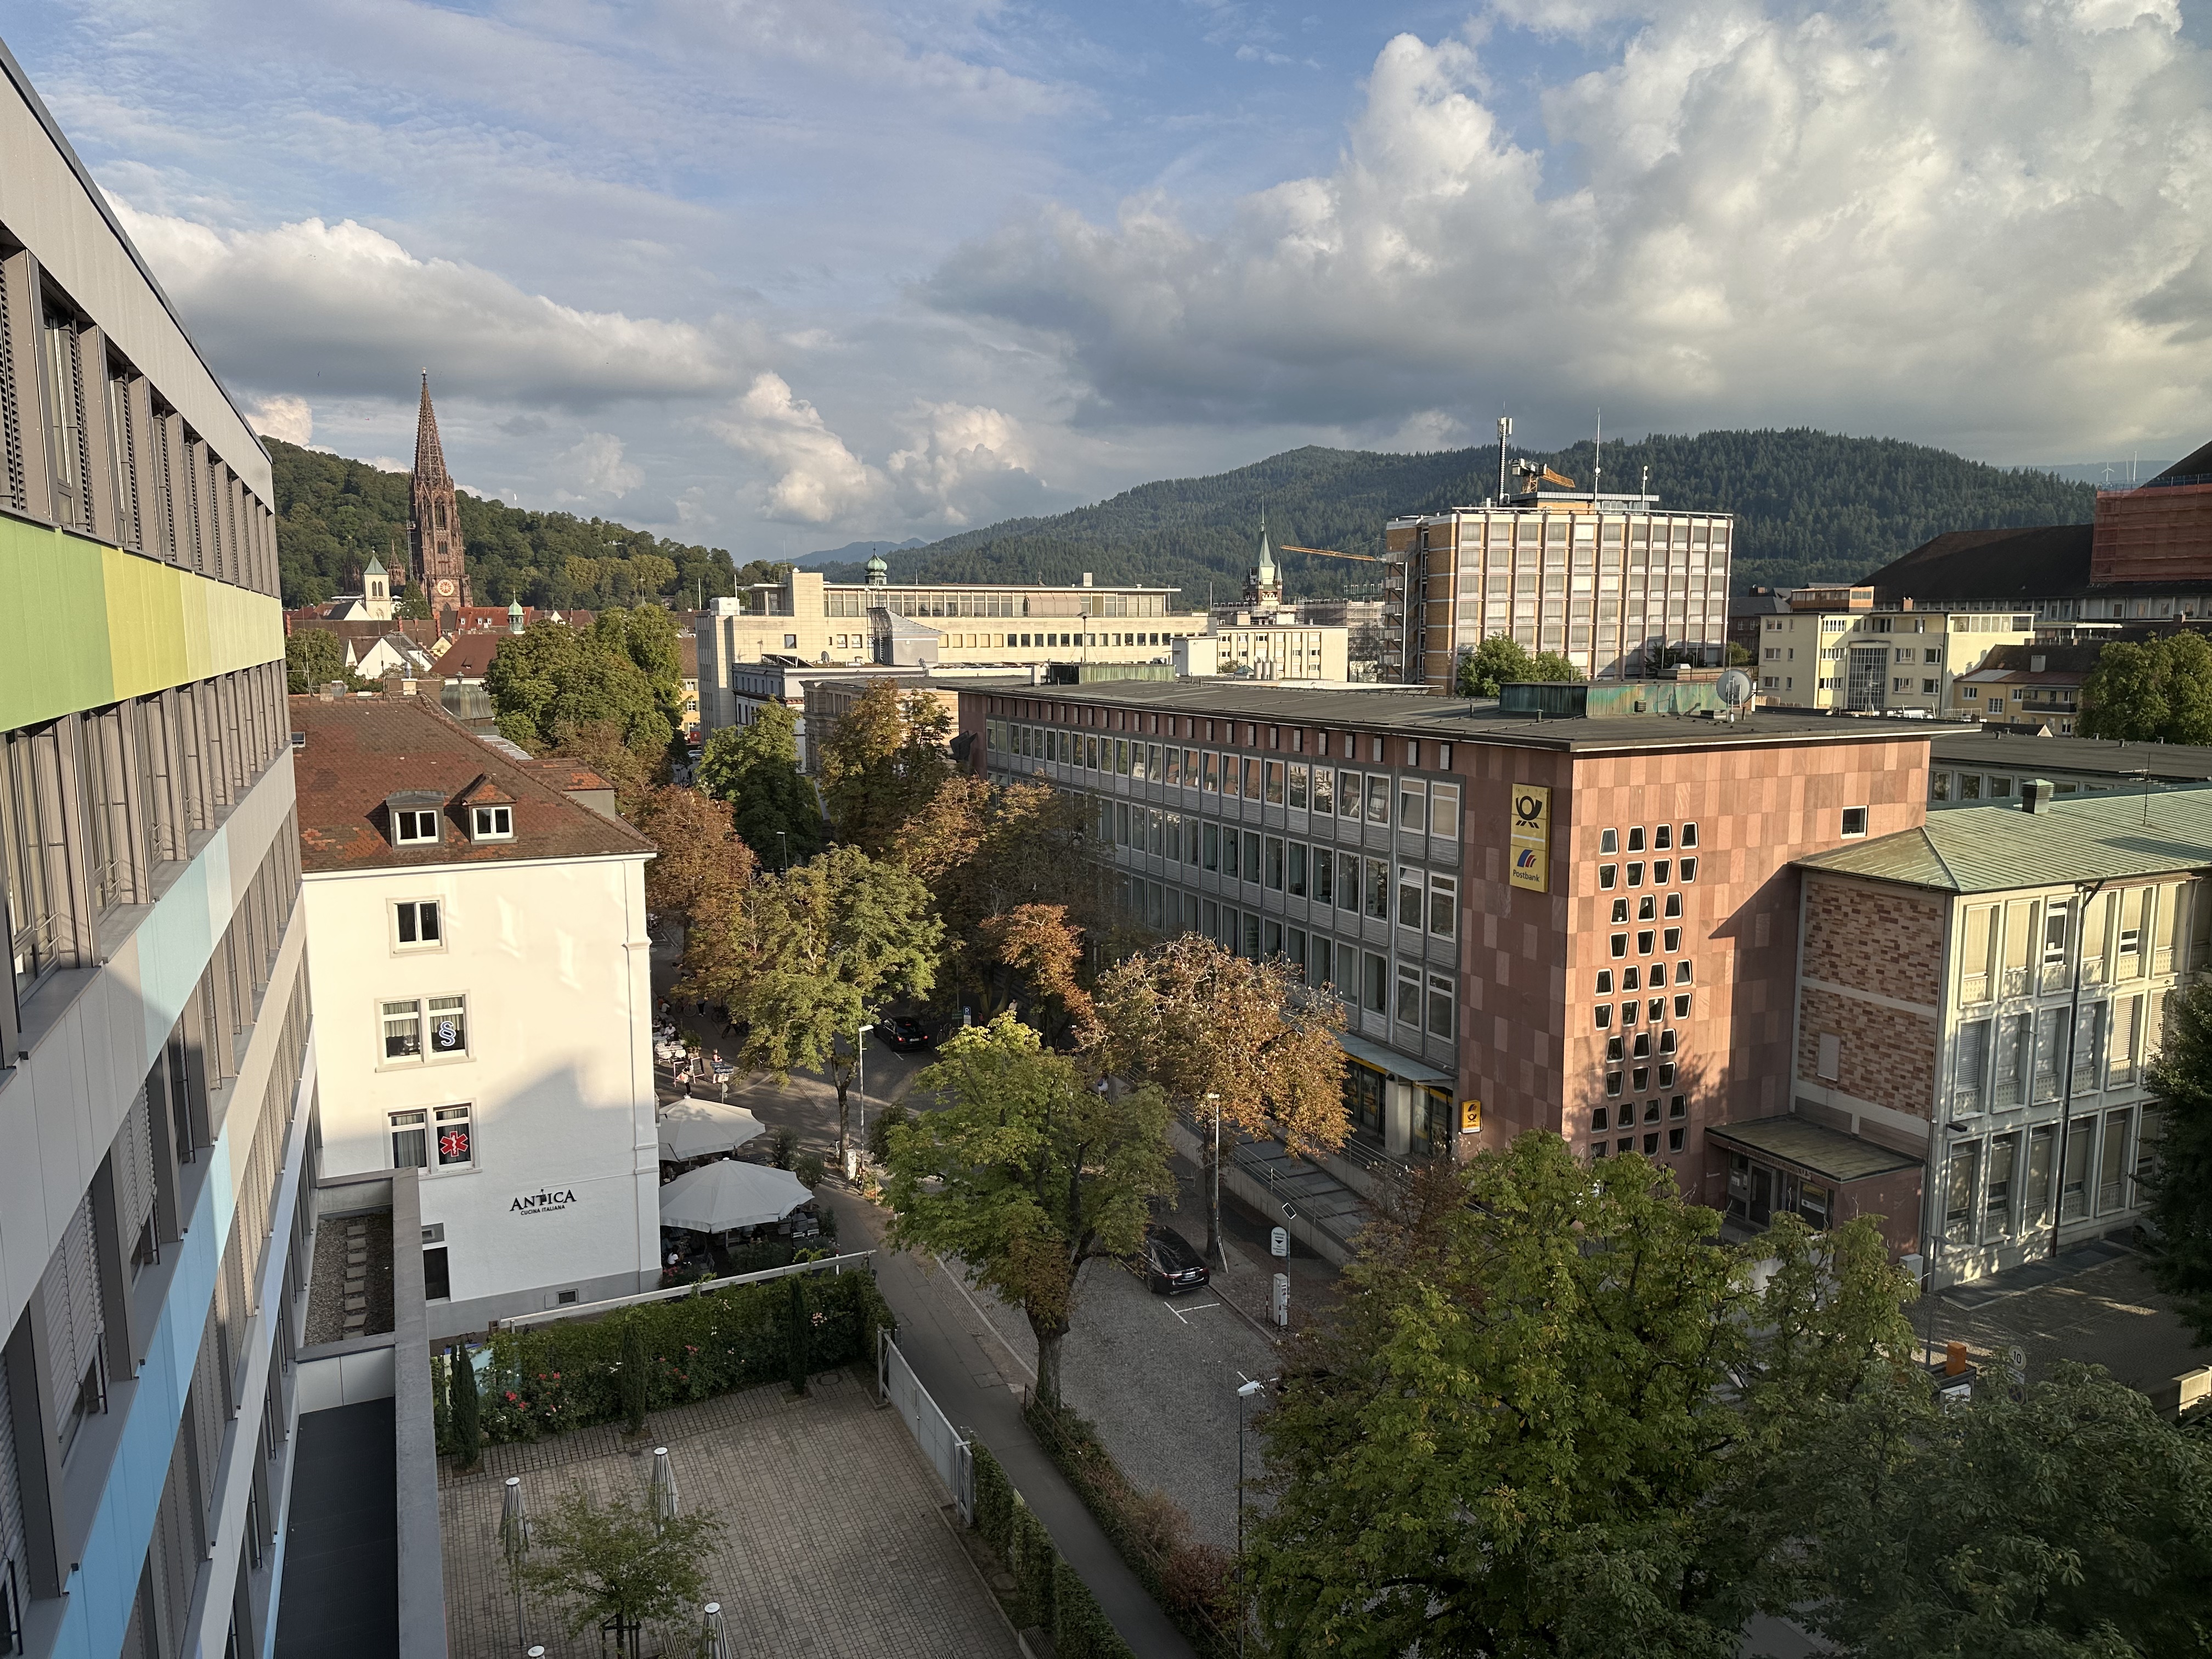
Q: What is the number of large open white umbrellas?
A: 2